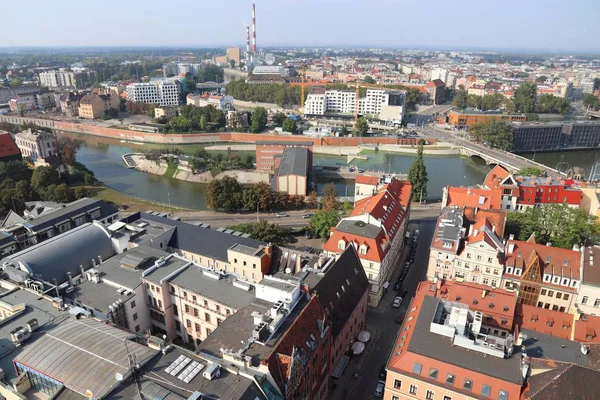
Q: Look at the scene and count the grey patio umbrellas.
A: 2